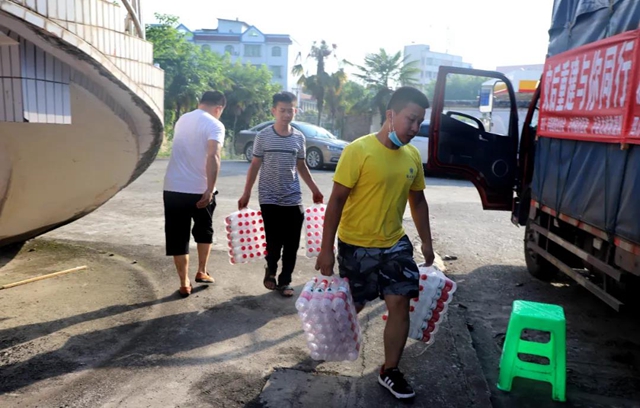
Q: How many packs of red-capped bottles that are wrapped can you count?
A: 4